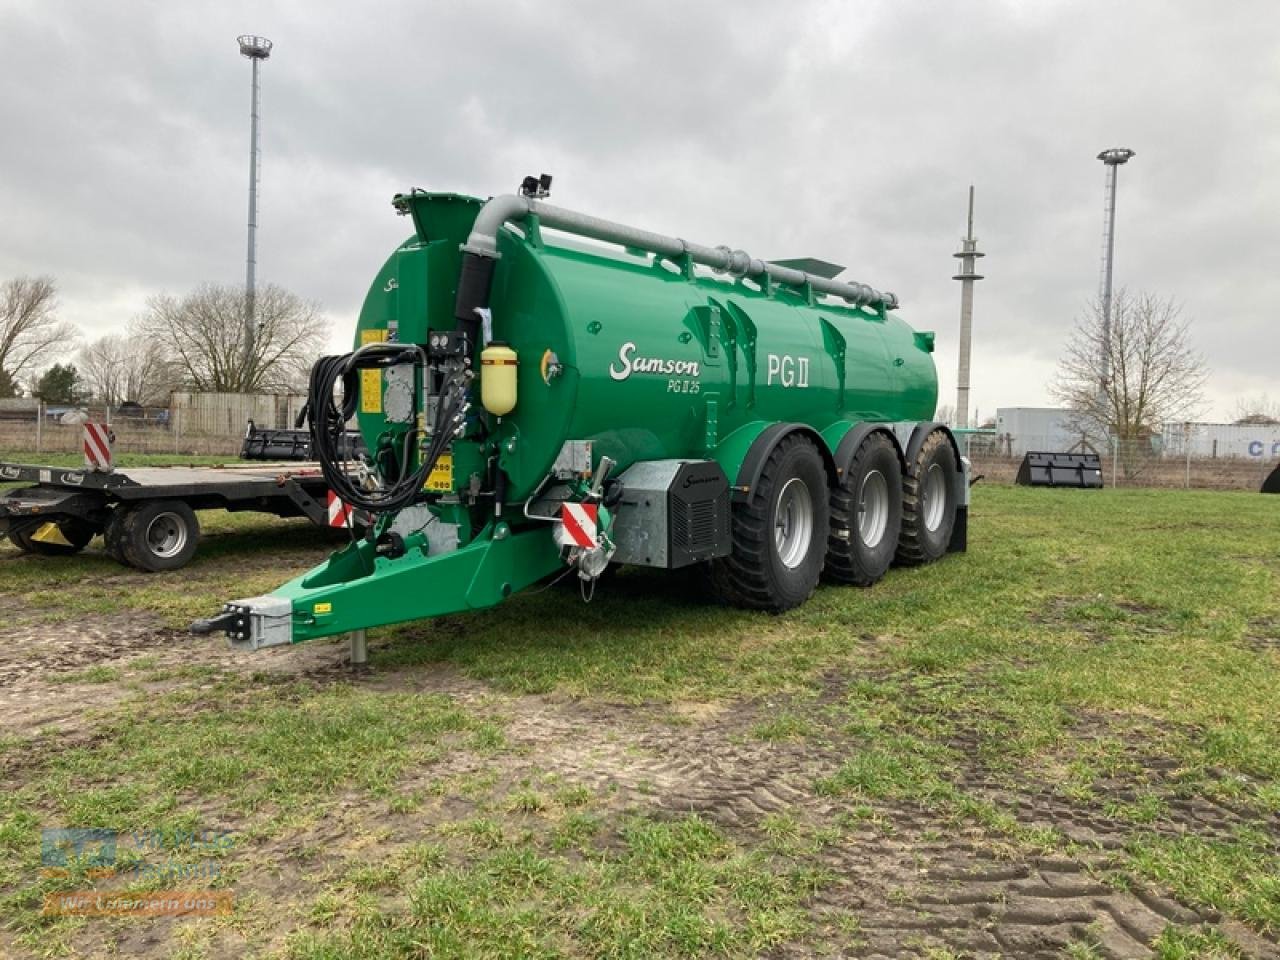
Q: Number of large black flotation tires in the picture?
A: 3